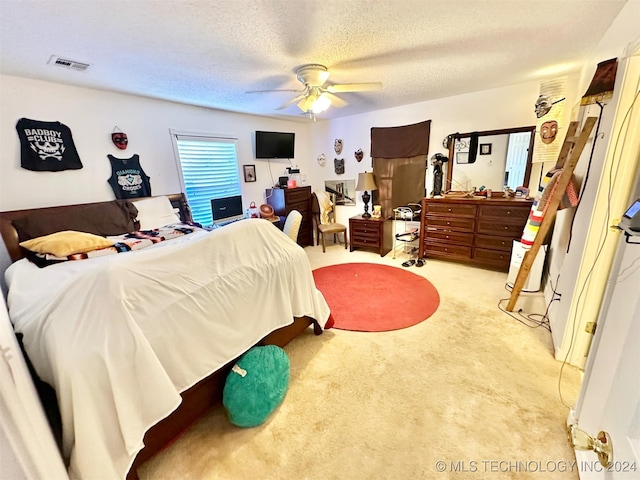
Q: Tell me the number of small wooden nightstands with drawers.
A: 1